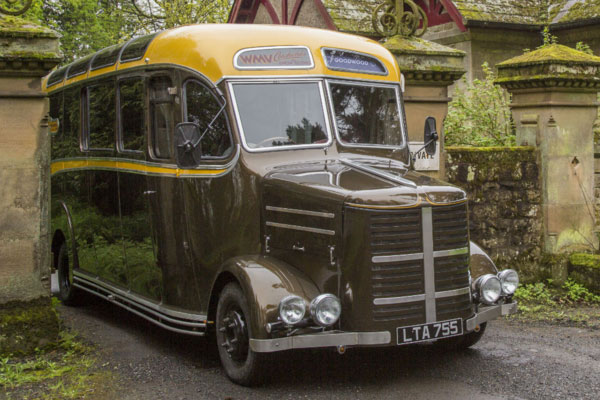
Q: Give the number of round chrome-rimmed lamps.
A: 4